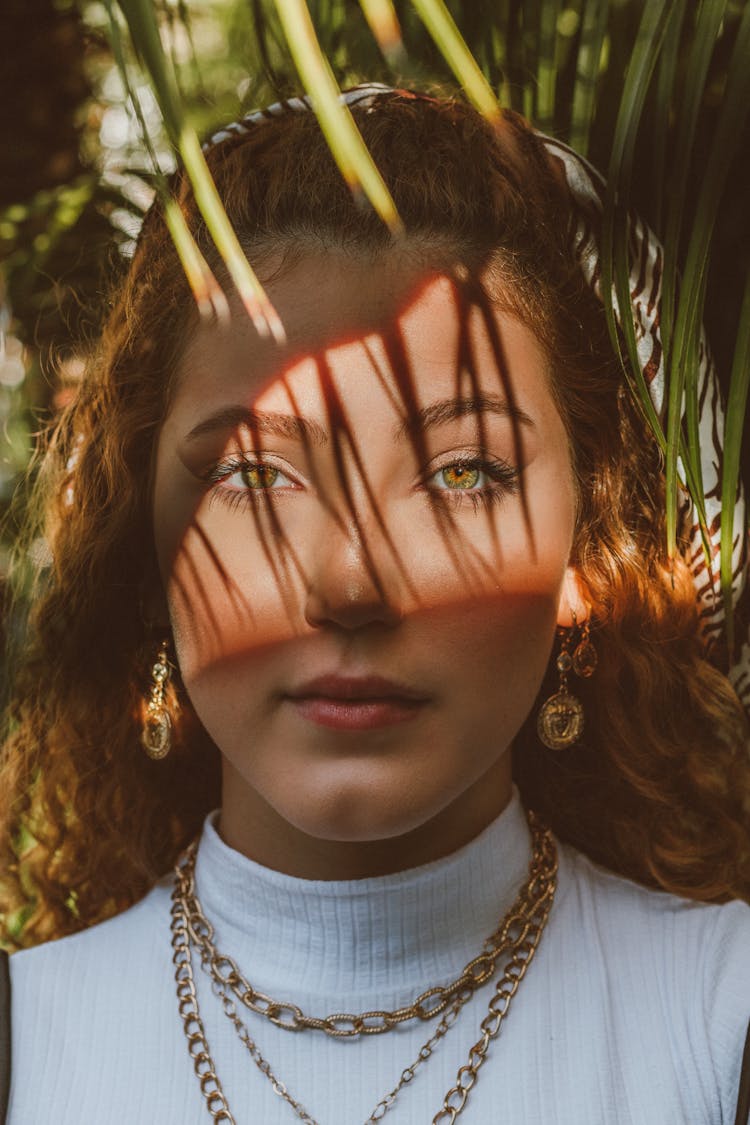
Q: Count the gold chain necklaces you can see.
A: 3